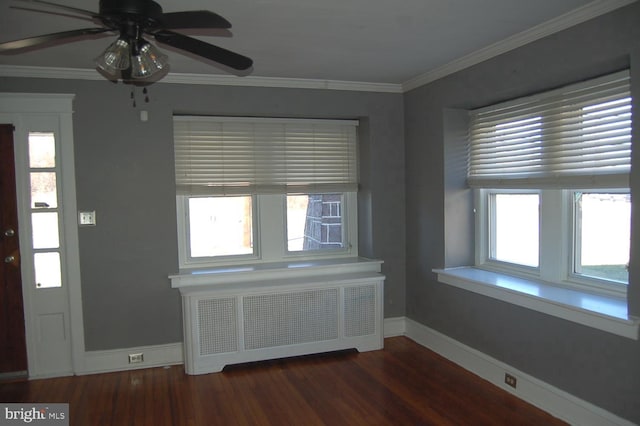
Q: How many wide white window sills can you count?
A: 2